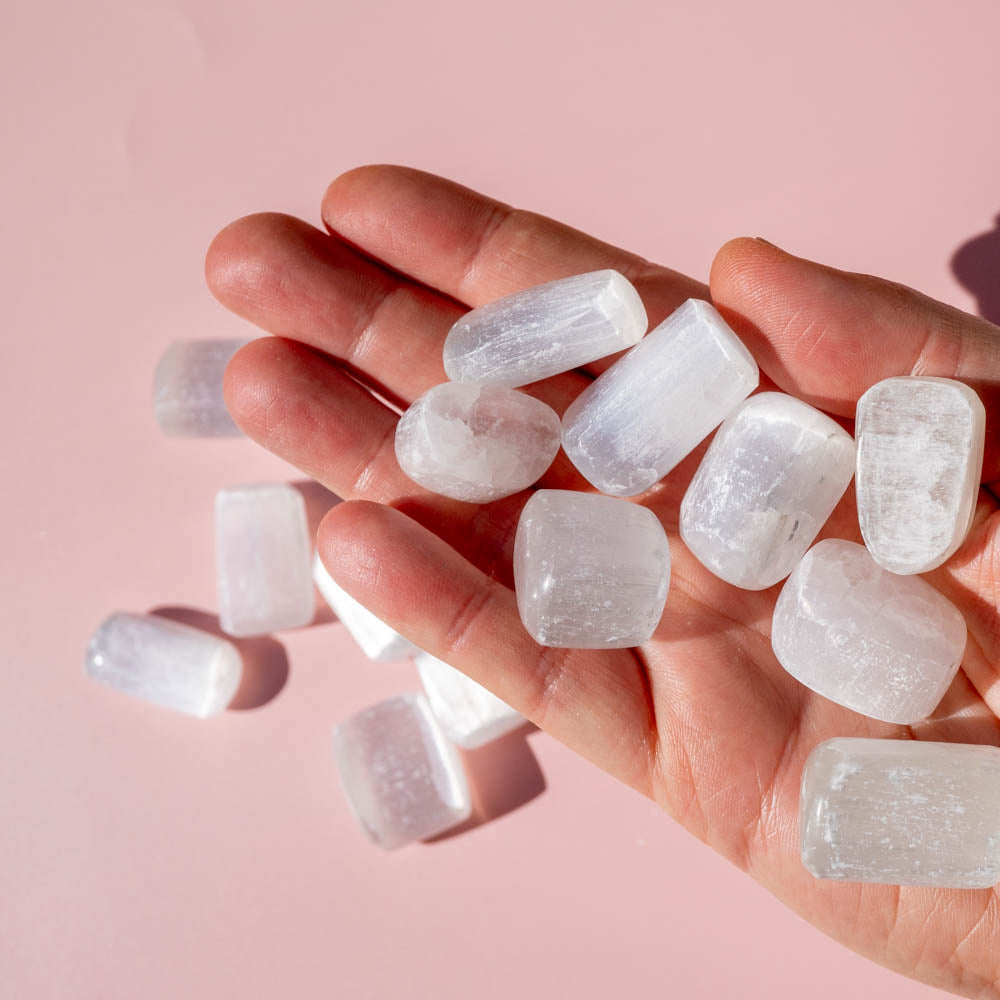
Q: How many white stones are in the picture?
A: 14